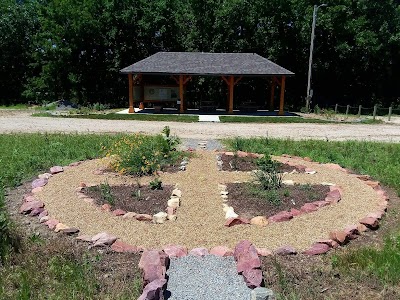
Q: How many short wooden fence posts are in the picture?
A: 5